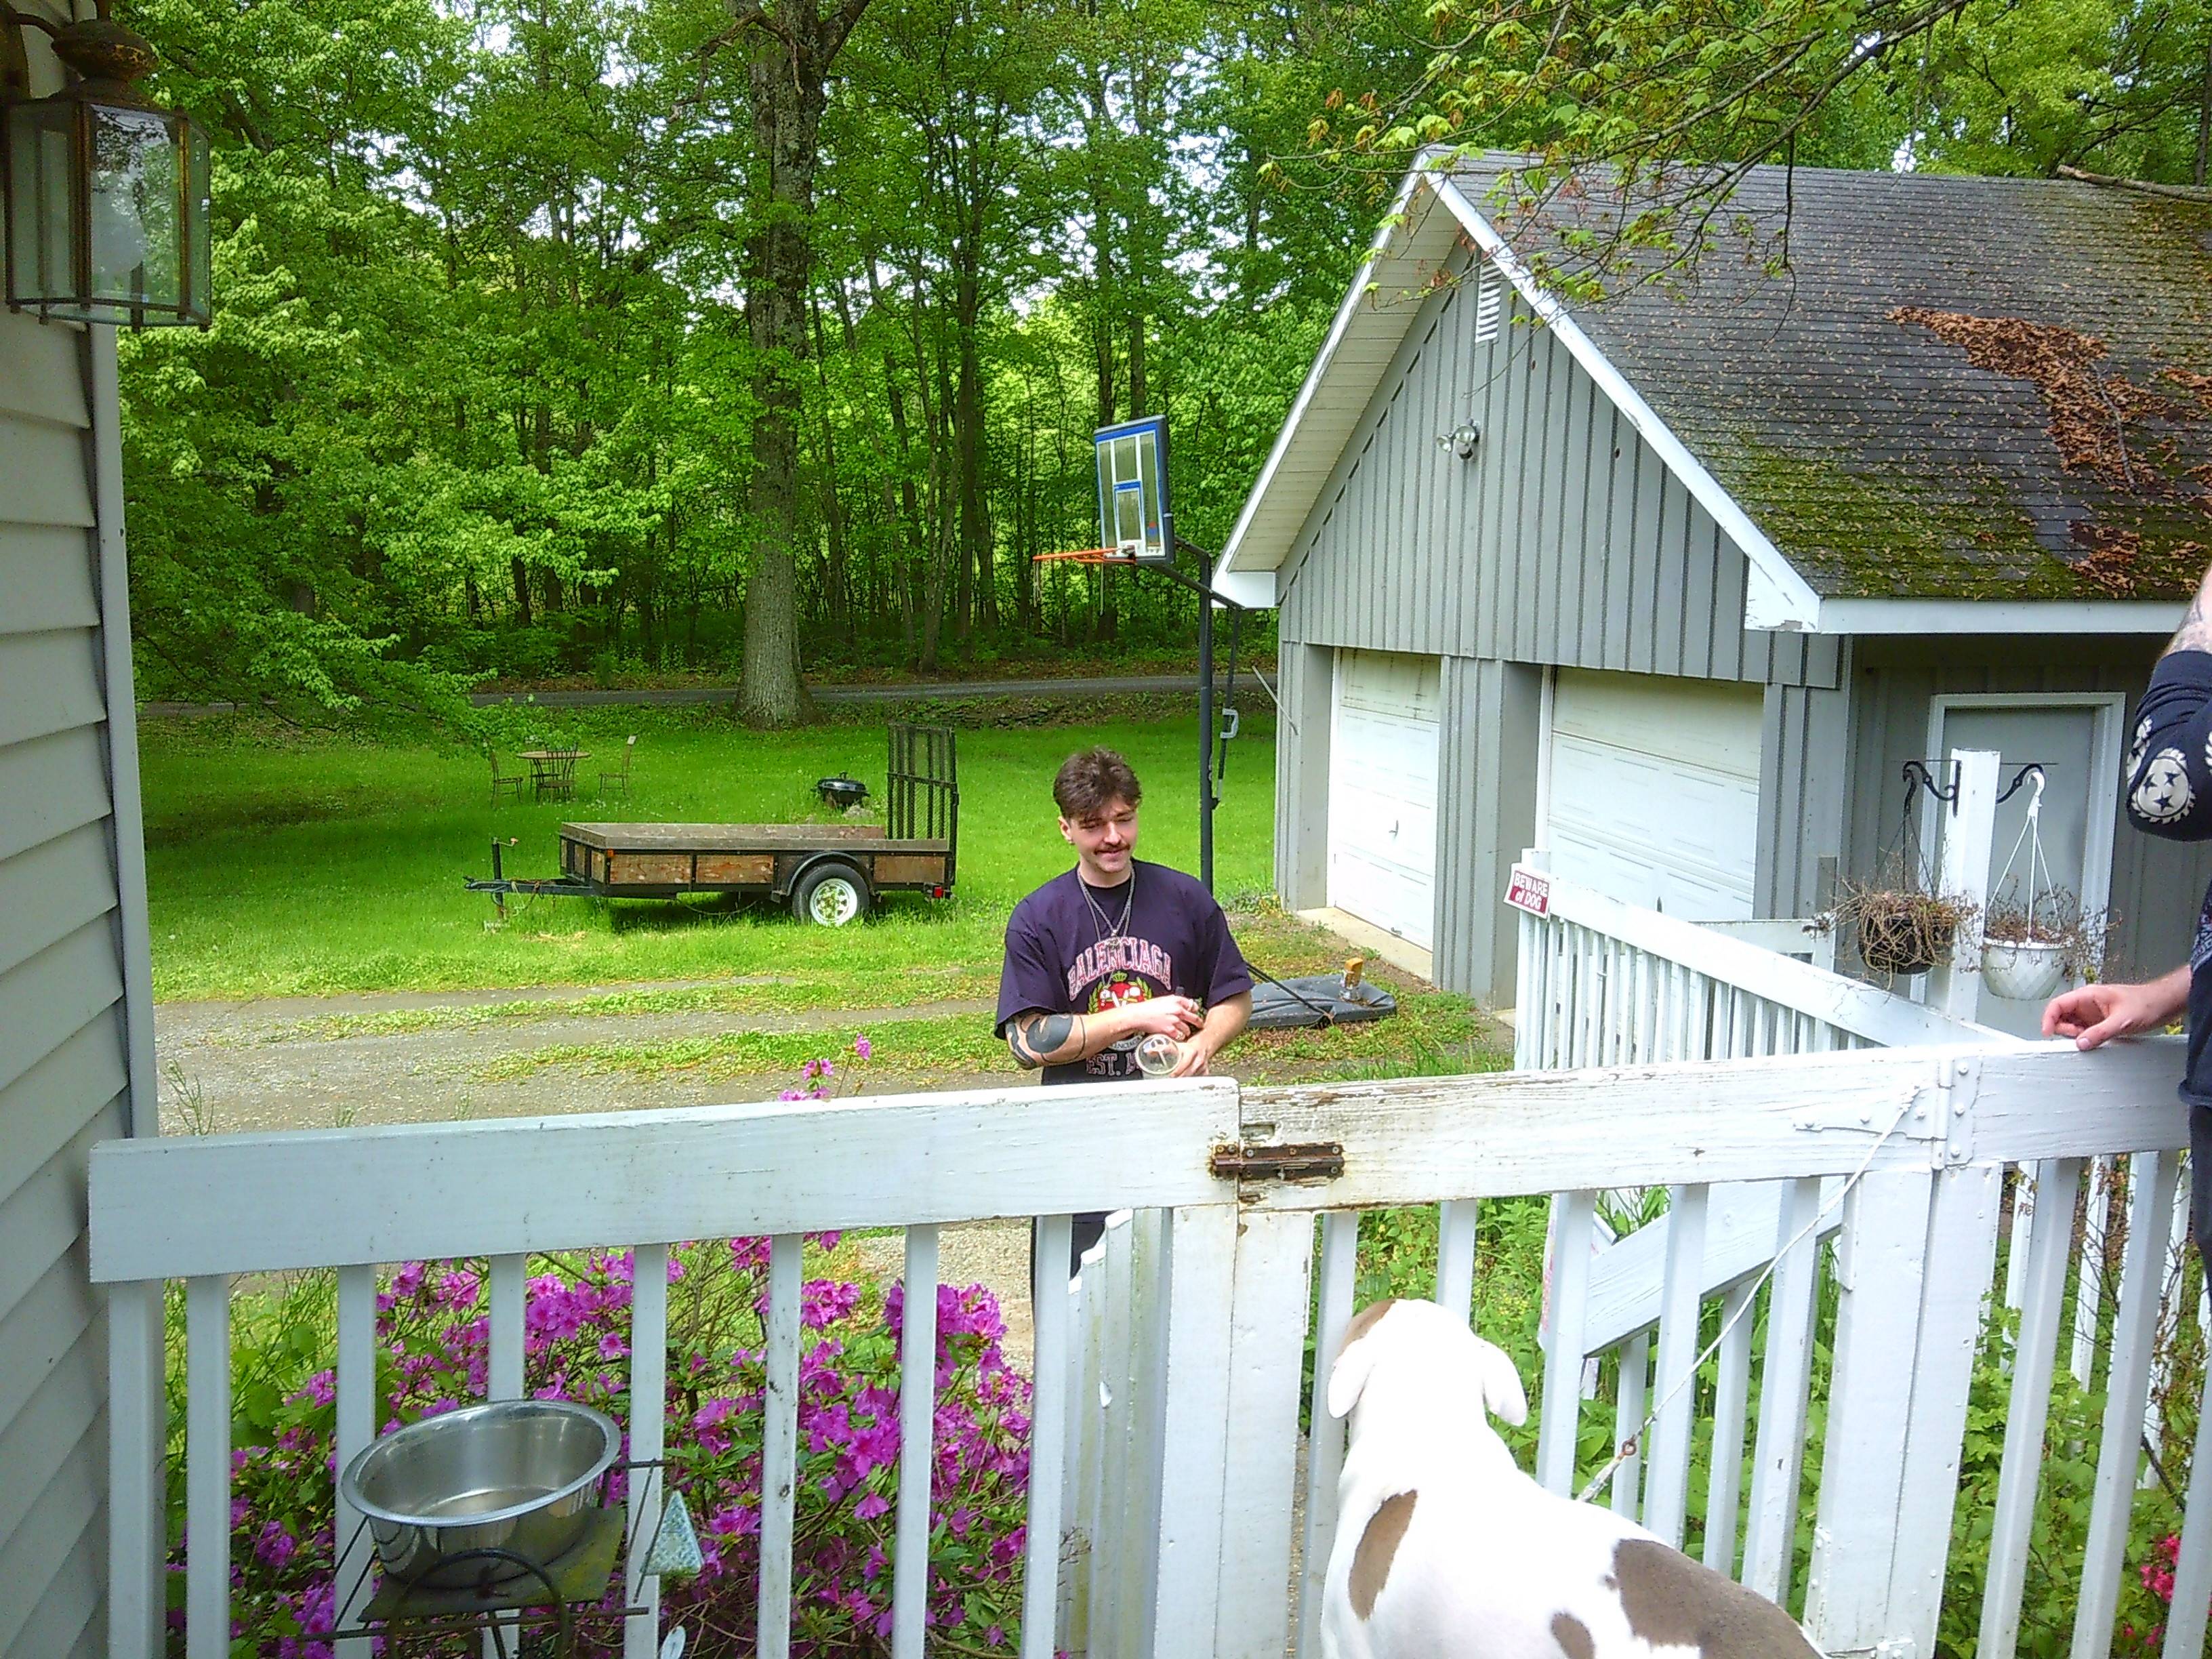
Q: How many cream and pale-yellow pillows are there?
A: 0